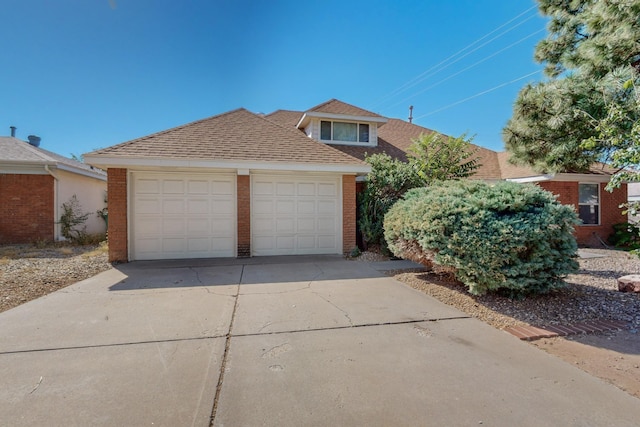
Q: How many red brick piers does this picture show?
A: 3